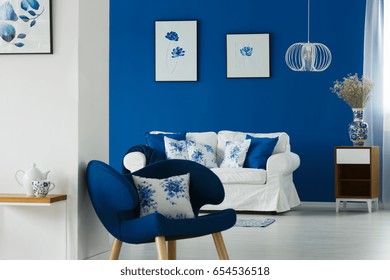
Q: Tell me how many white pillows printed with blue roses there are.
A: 4